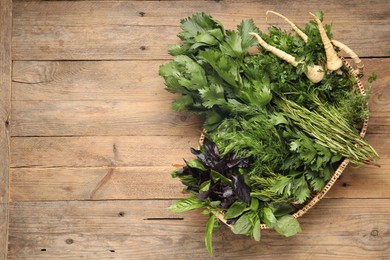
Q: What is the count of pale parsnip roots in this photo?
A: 4